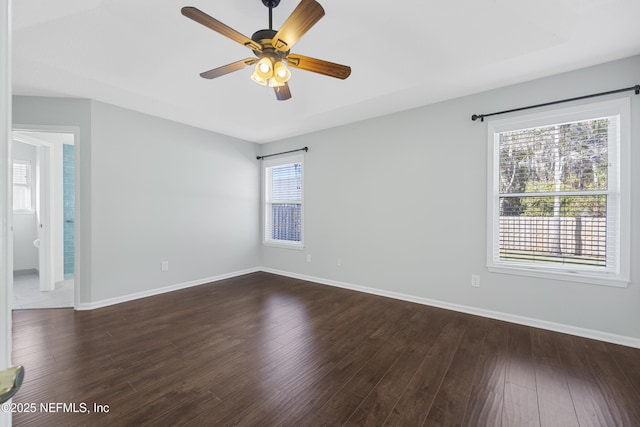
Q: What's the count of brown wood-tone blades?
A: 5